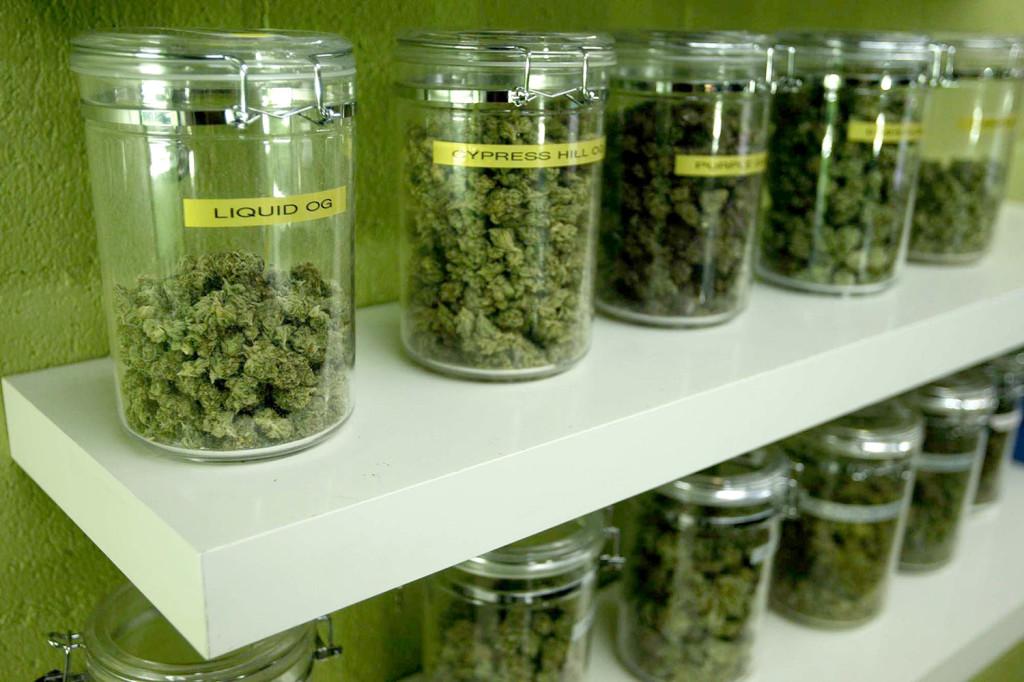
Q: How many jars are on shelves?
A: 11